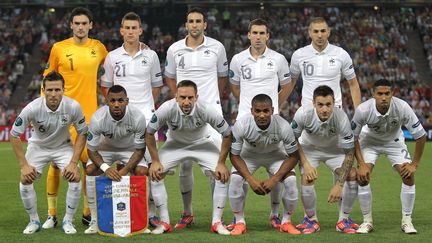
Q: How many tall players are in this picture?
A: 5